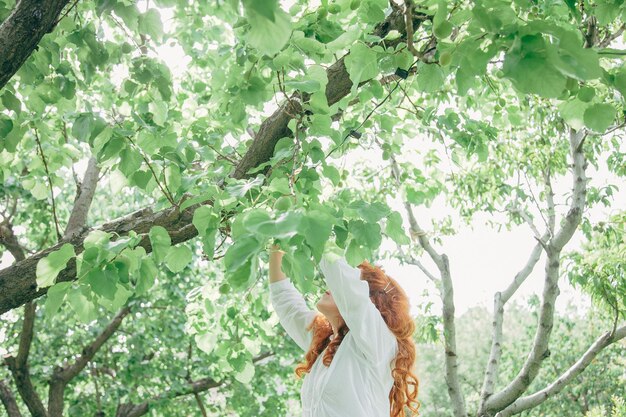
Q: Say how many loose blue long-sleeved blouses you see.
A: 0